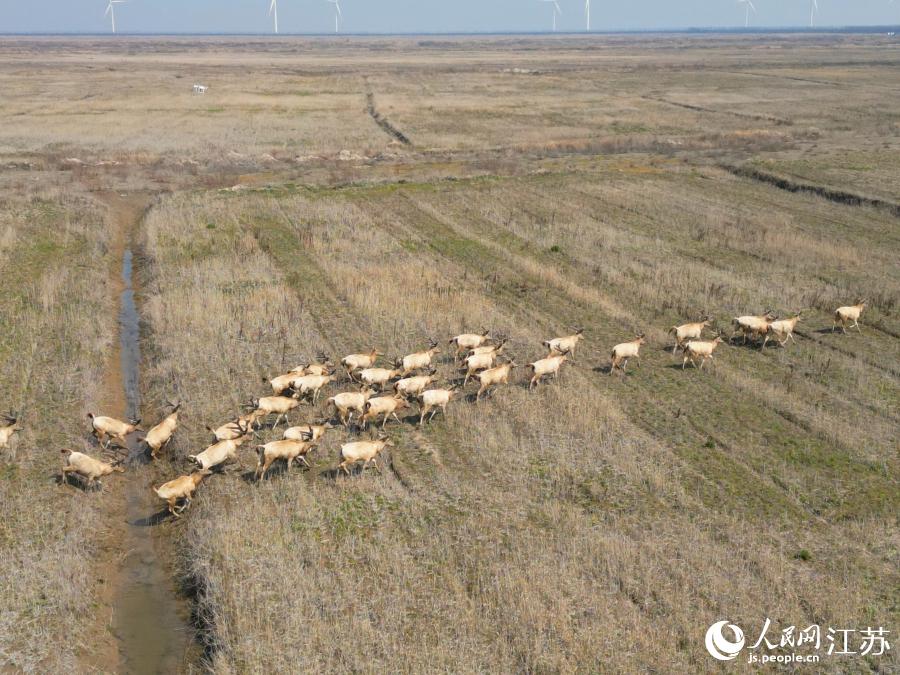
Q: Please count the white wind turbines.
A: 7